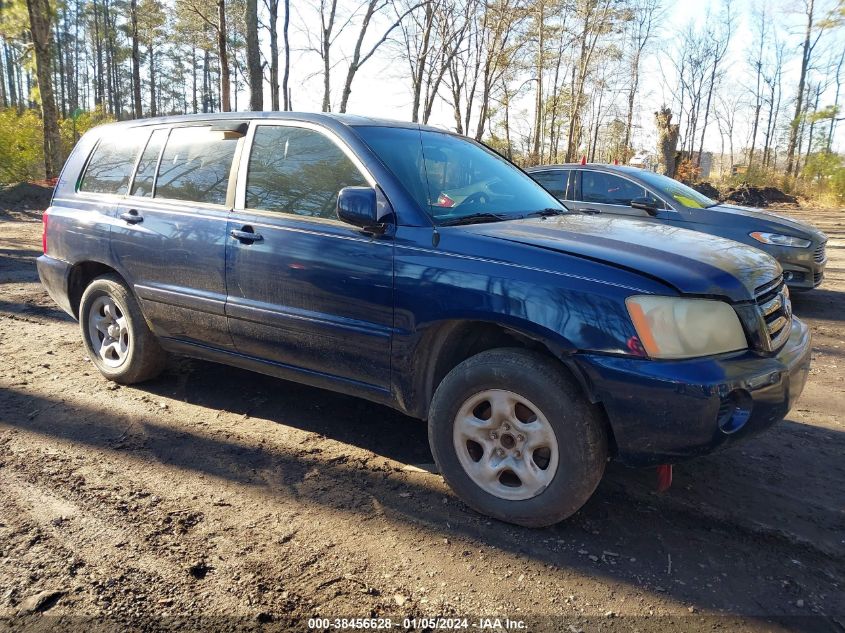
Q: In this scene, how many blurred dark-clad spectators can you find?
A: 0